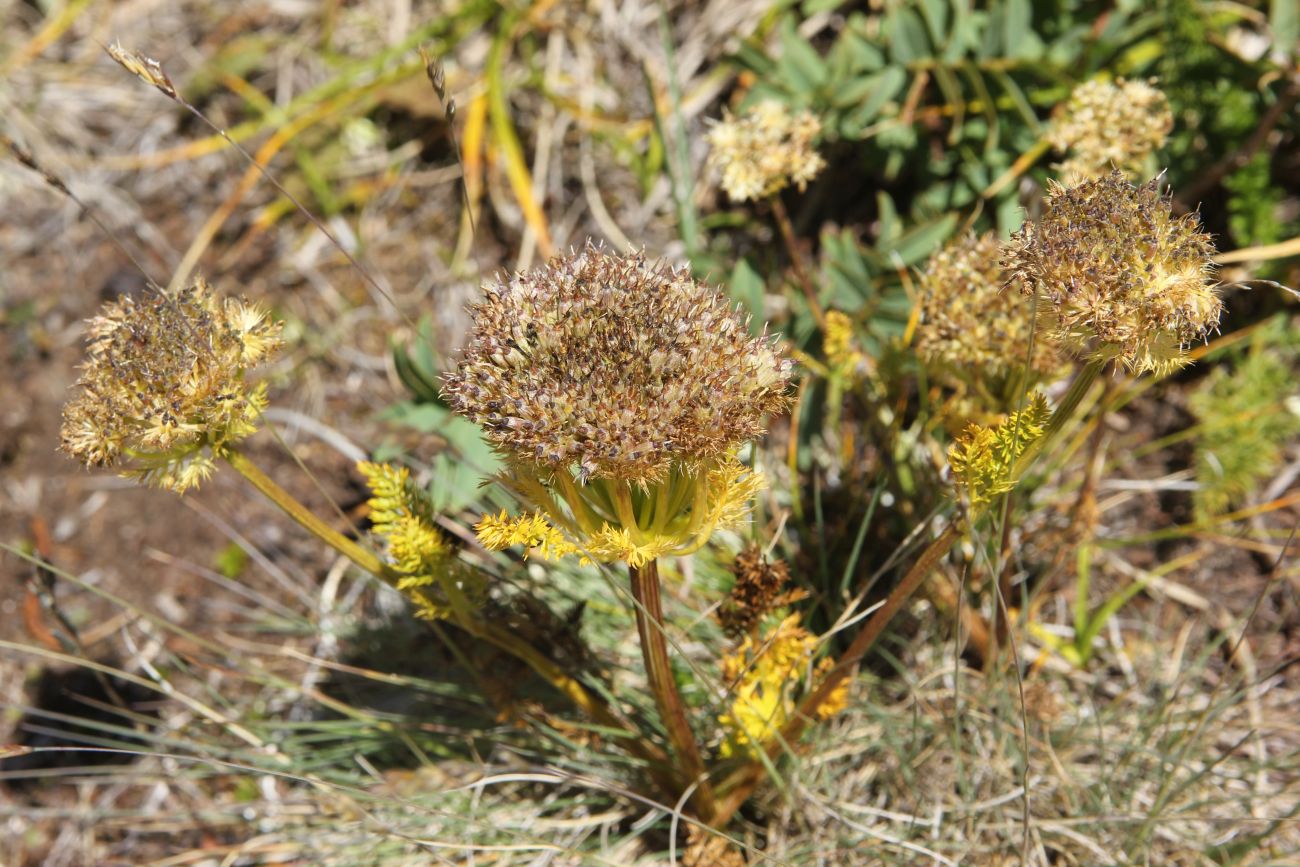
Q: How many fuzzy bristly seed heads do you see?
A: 6